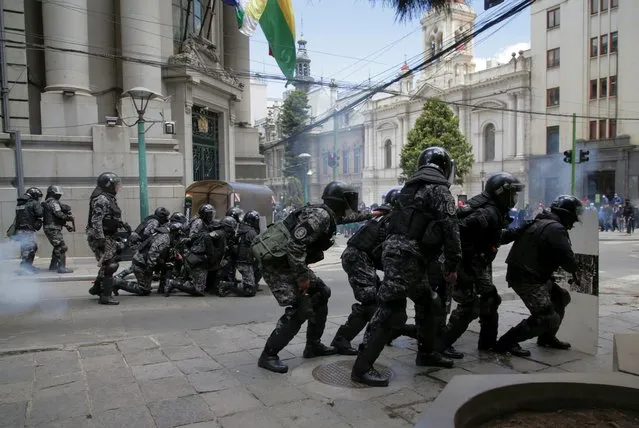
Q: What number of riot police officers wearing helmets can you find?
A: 15